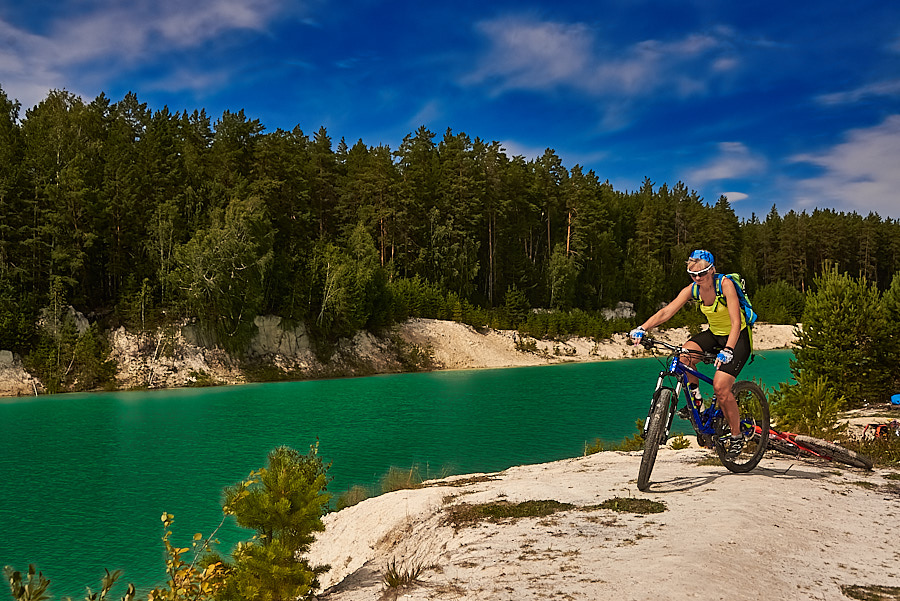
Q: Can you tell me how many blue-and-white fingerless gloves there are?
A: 2